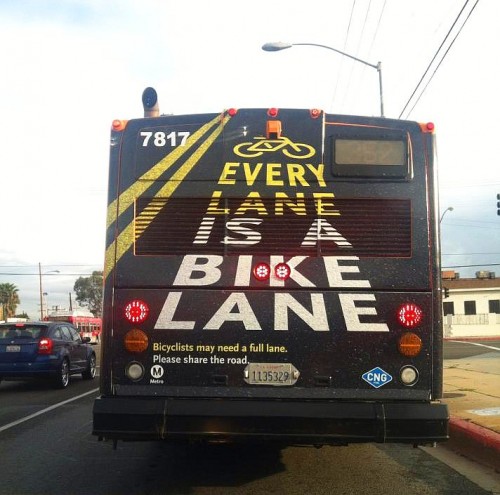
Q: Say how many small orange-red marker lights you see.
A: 5